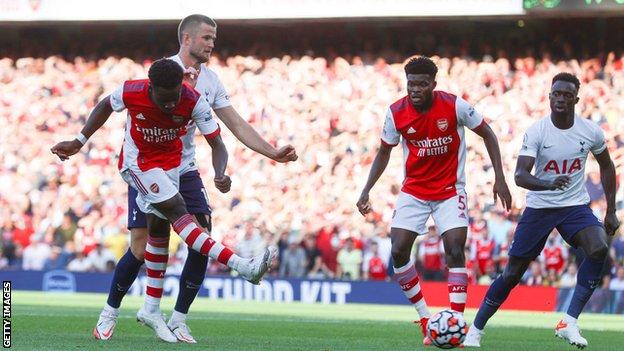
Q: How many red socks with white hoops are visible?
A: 4